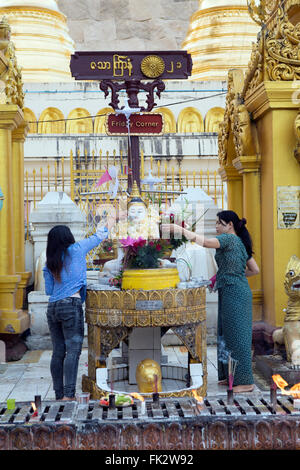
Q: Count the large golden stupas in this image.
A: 2